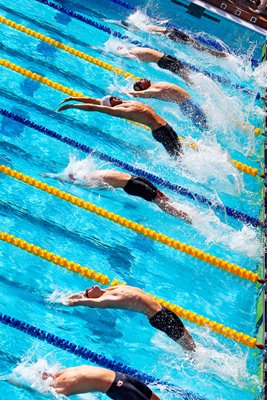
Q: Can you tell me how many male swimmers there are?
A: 7